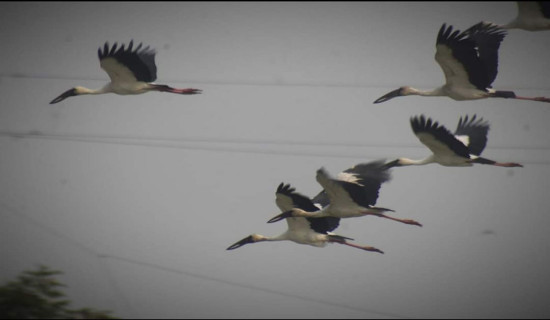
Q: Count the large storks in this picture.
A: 6